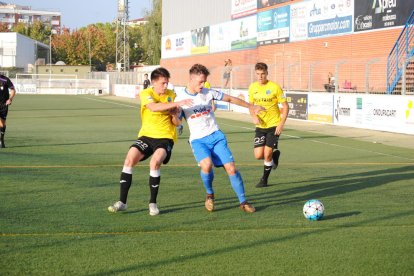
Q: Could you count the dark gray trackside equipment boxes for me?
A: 0